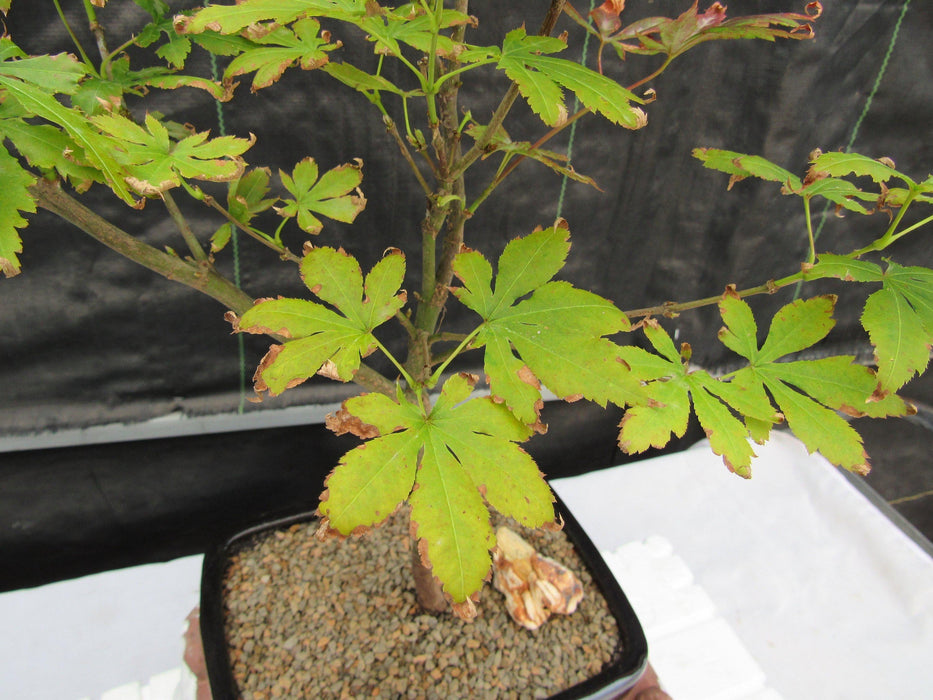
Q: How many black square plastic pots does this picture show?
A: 1